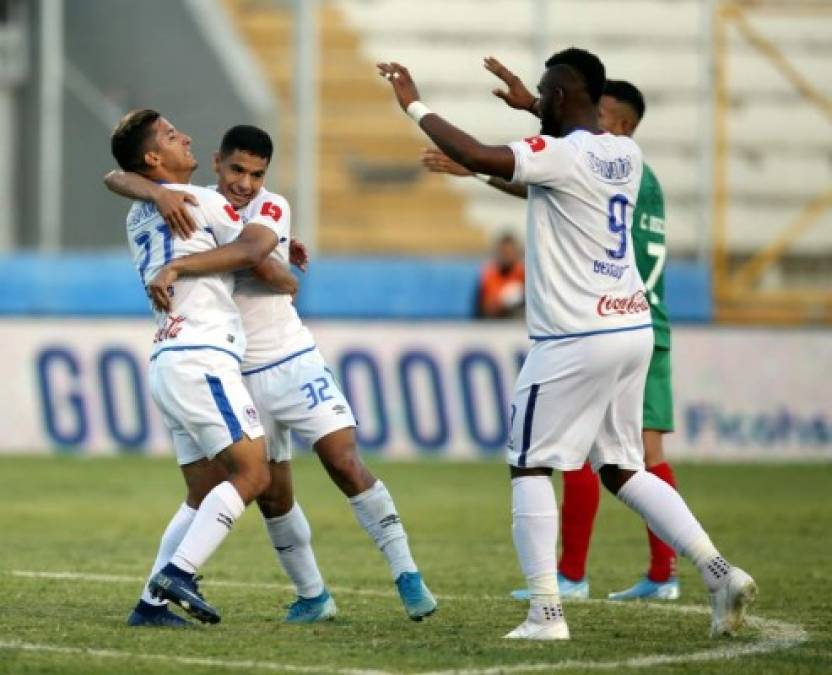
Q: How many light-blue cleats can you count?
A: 4